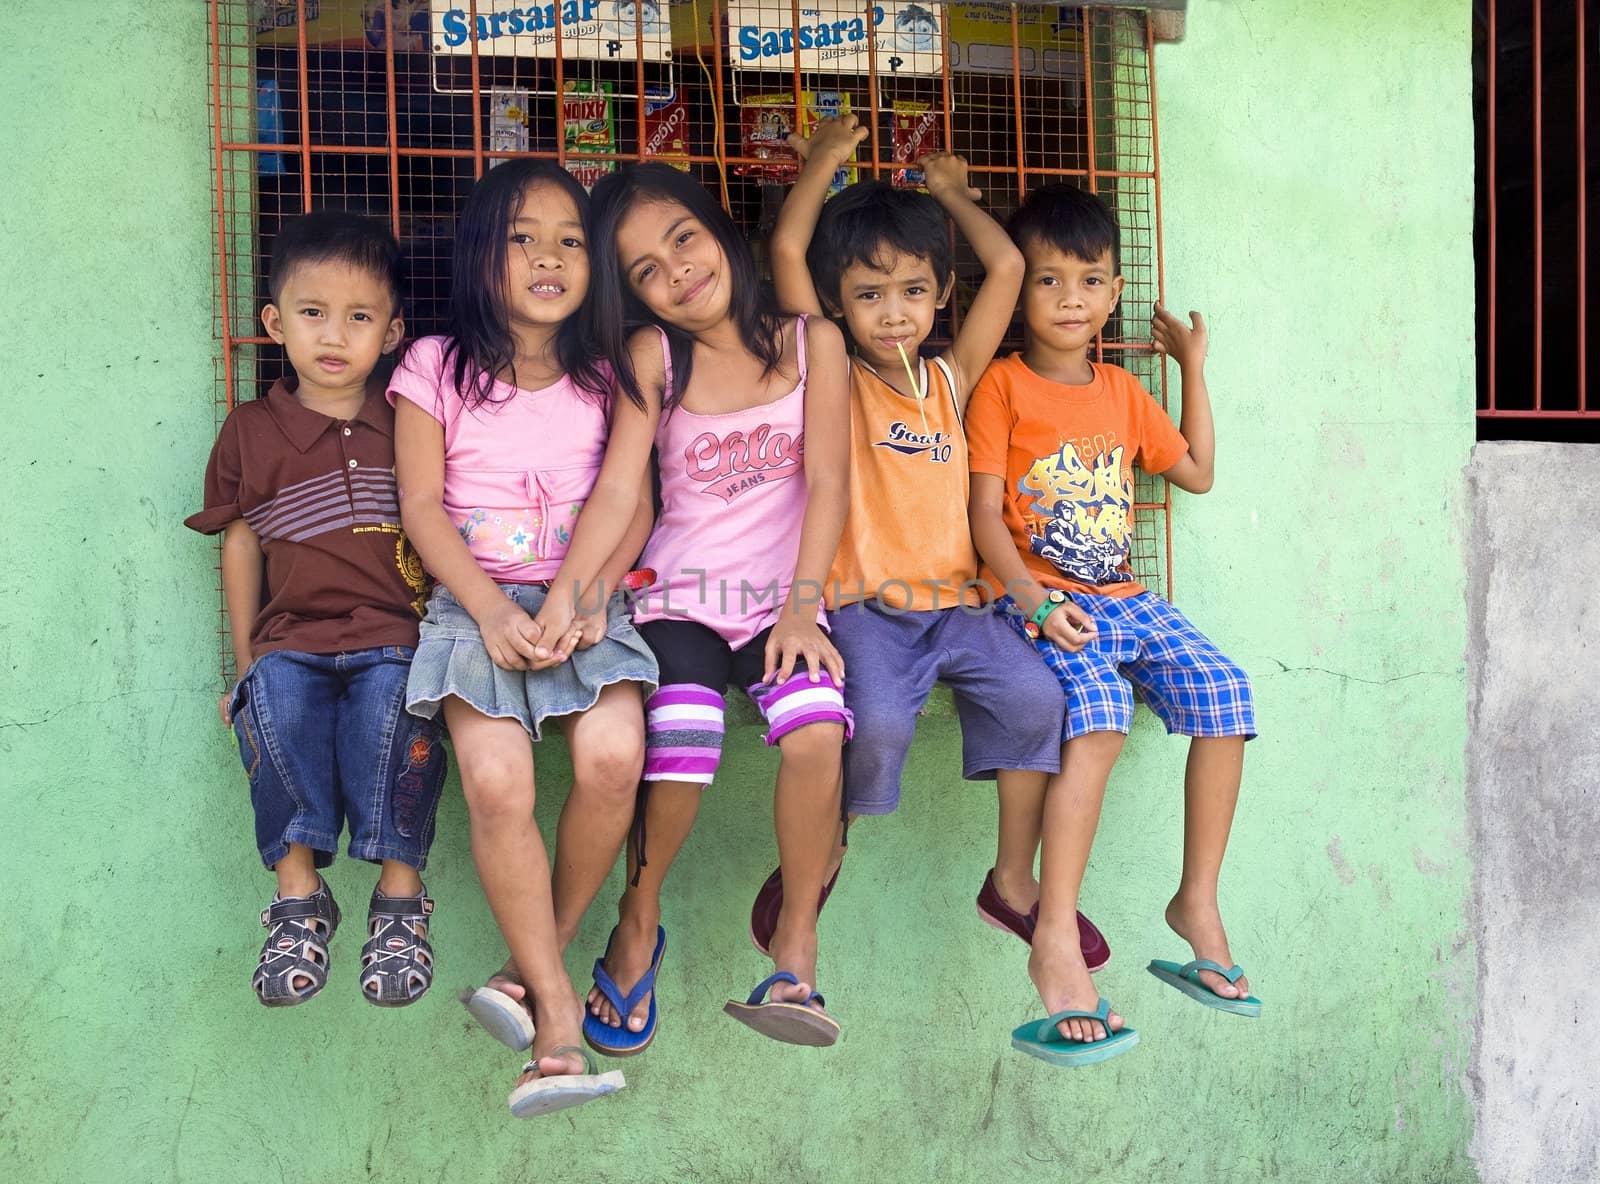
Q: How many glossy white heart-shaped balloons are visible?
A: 0